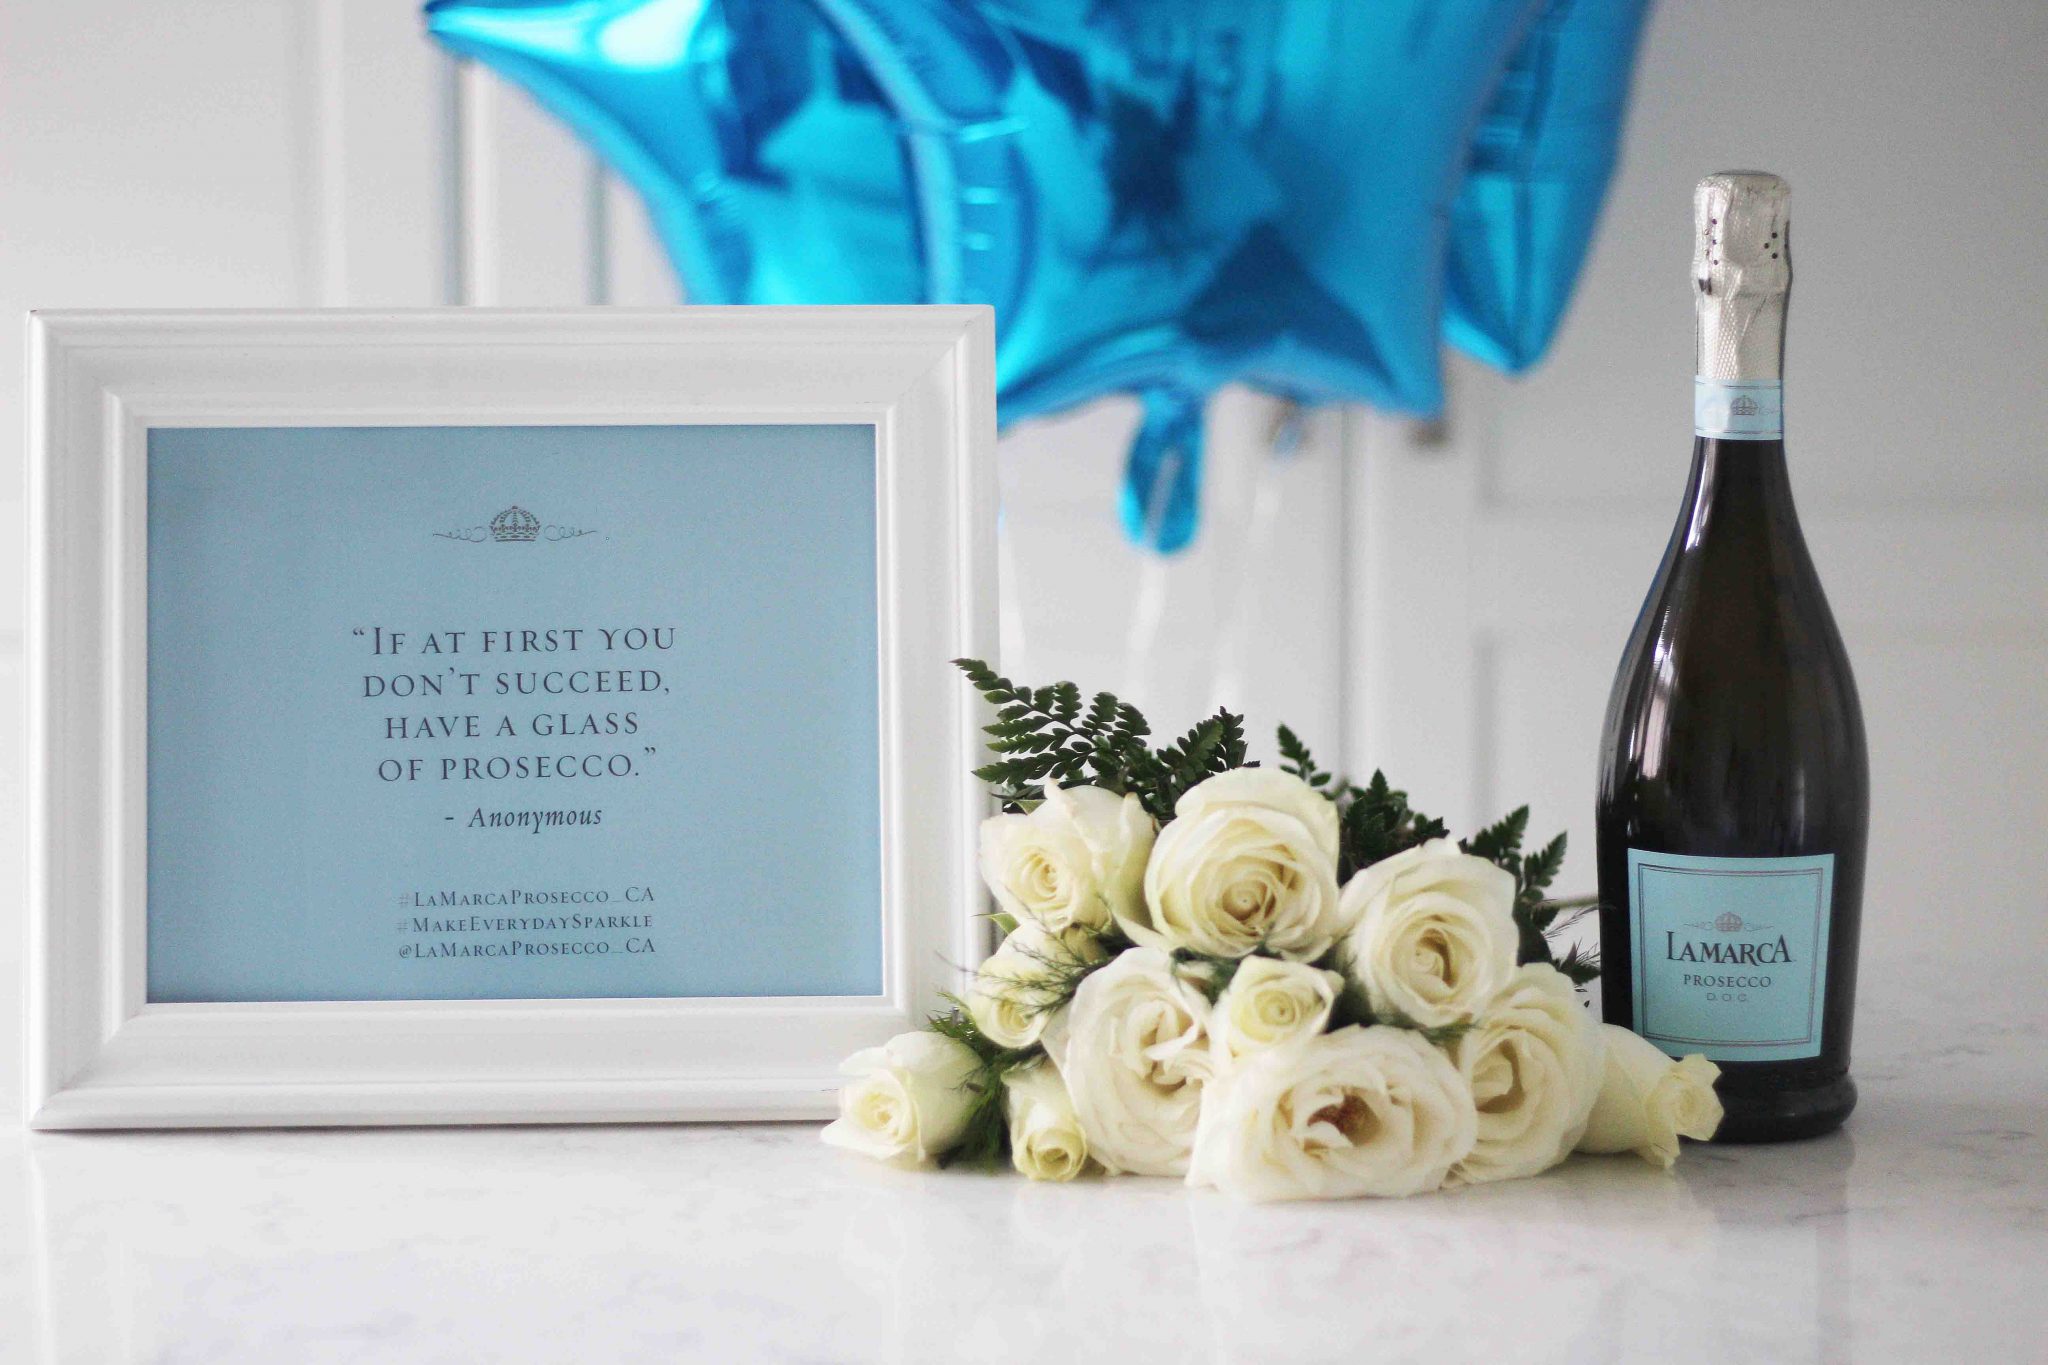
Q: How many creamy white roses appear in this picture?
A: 11